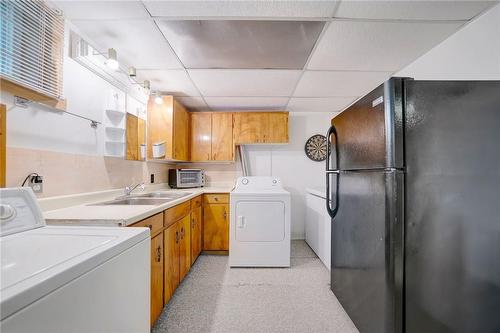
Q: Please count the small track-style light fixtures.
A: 4